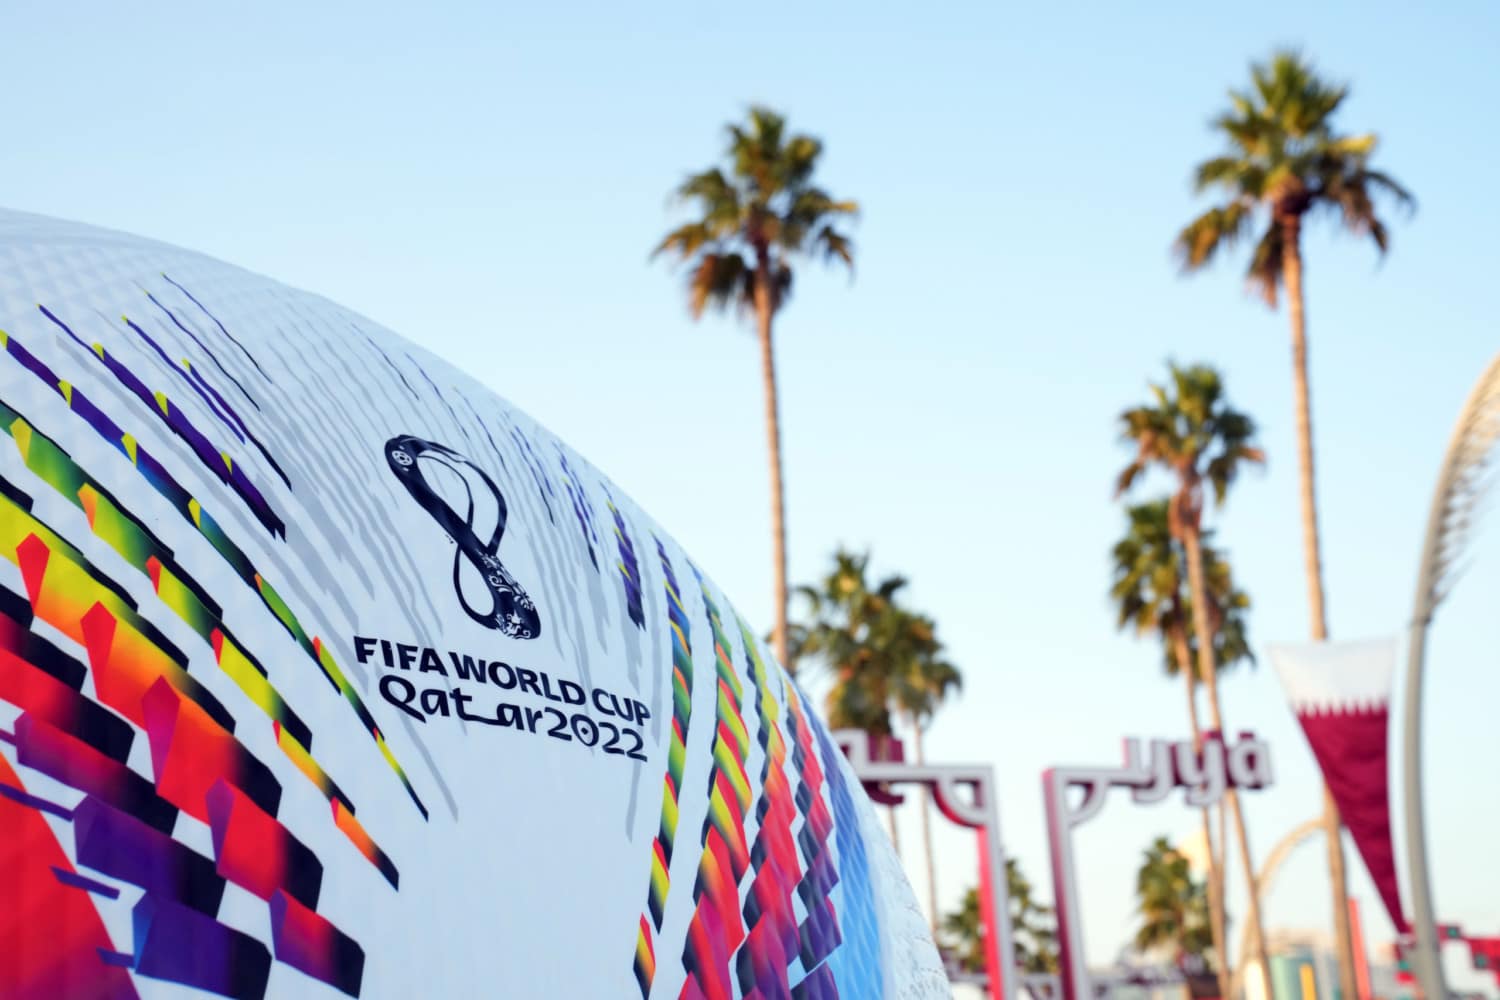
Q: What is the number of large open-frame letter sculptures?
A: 2